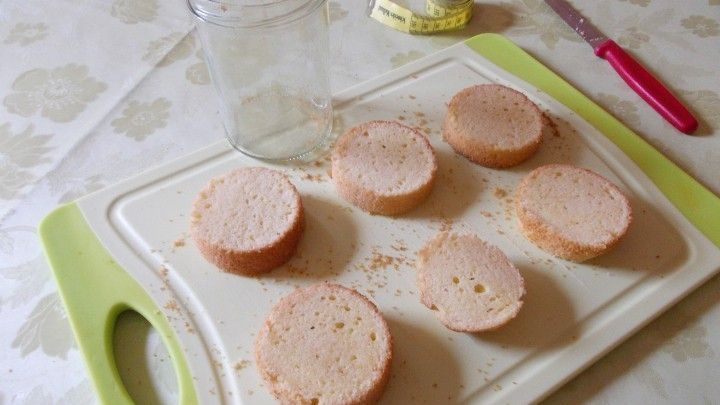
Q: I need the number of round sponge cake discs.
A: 6